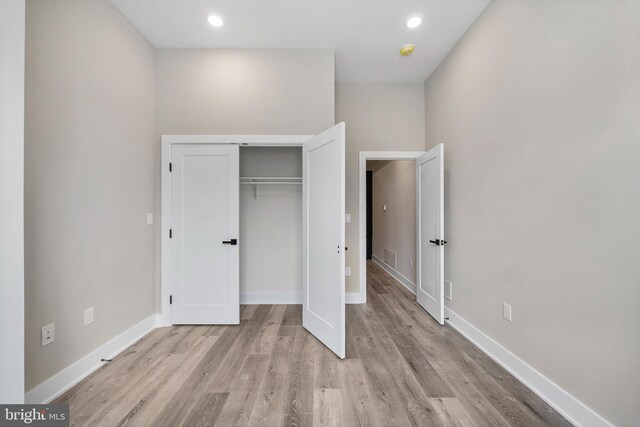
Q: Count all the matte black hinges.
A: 3